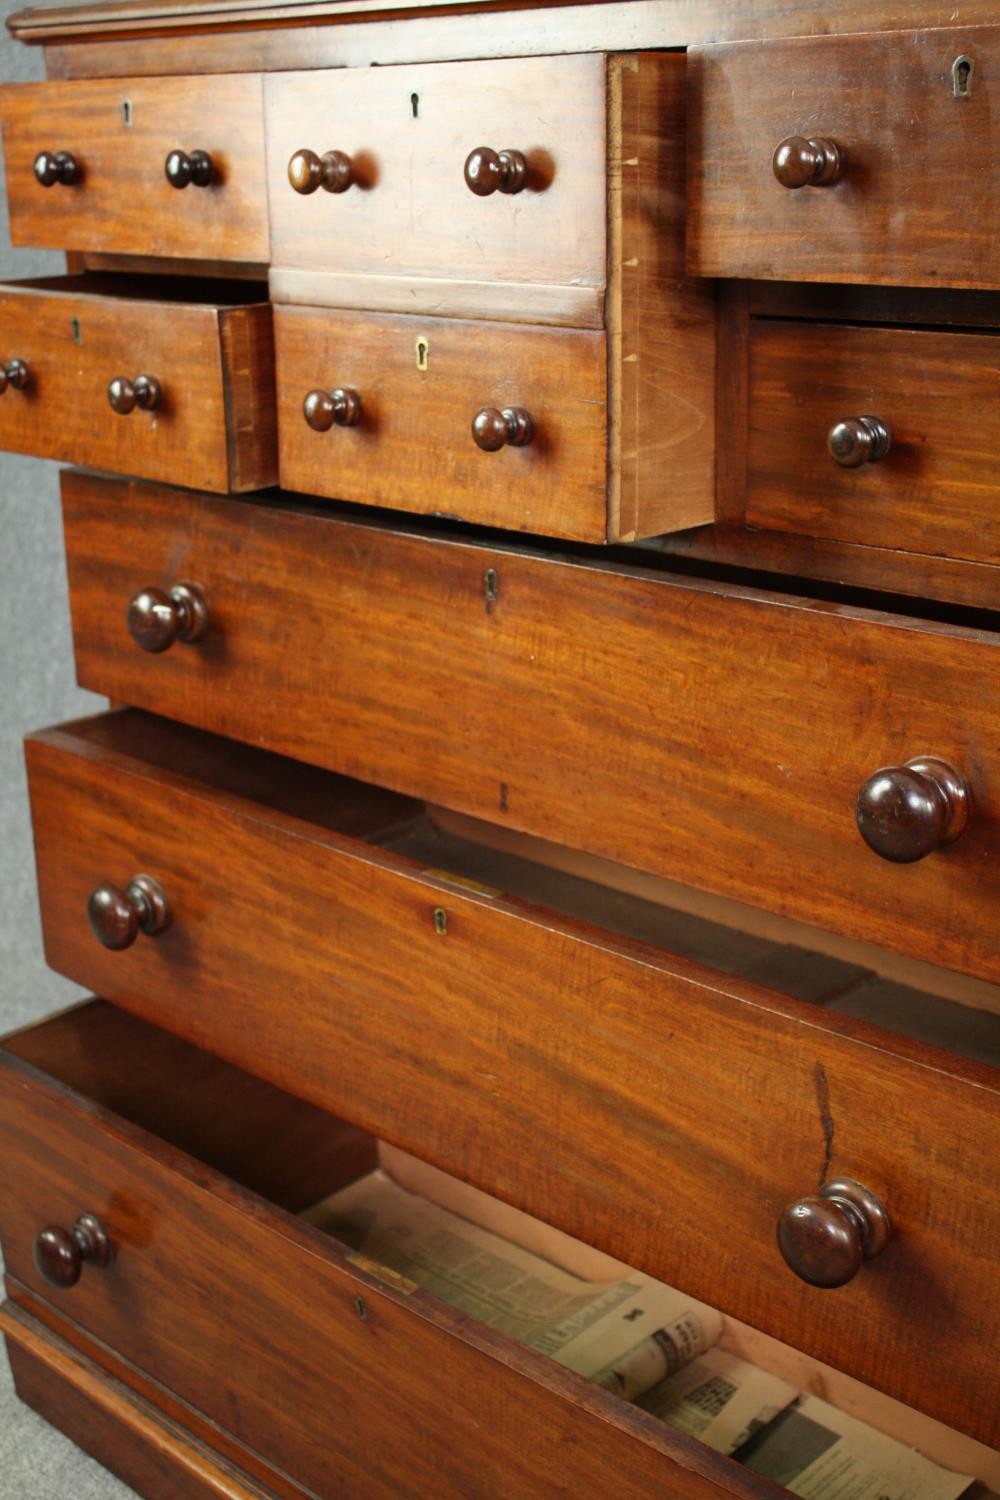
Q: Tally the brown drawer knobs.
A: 15